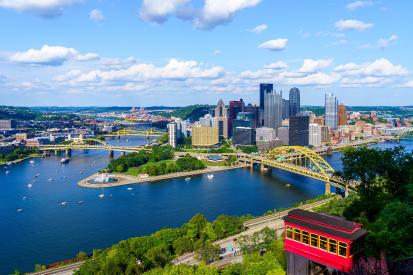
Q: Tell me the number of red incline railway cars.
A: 1